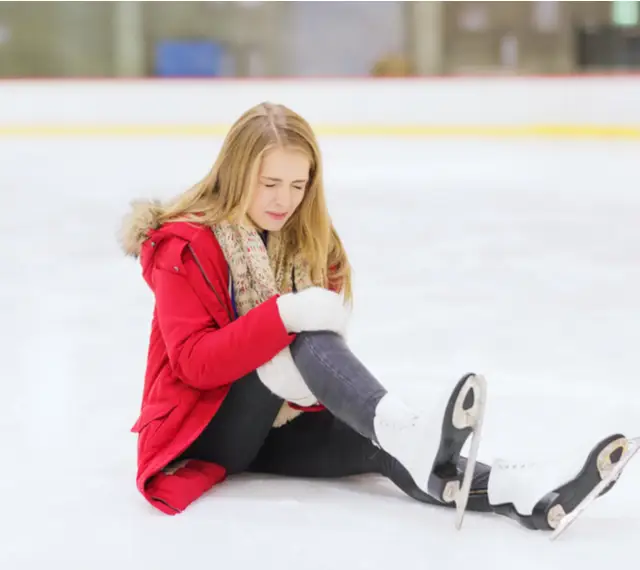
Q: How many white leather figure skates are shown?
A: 2